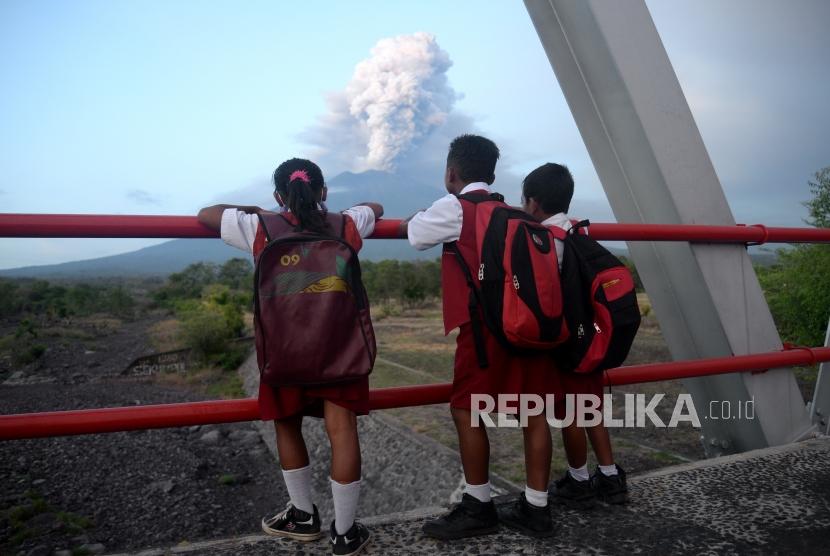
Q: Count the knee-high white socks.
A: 2